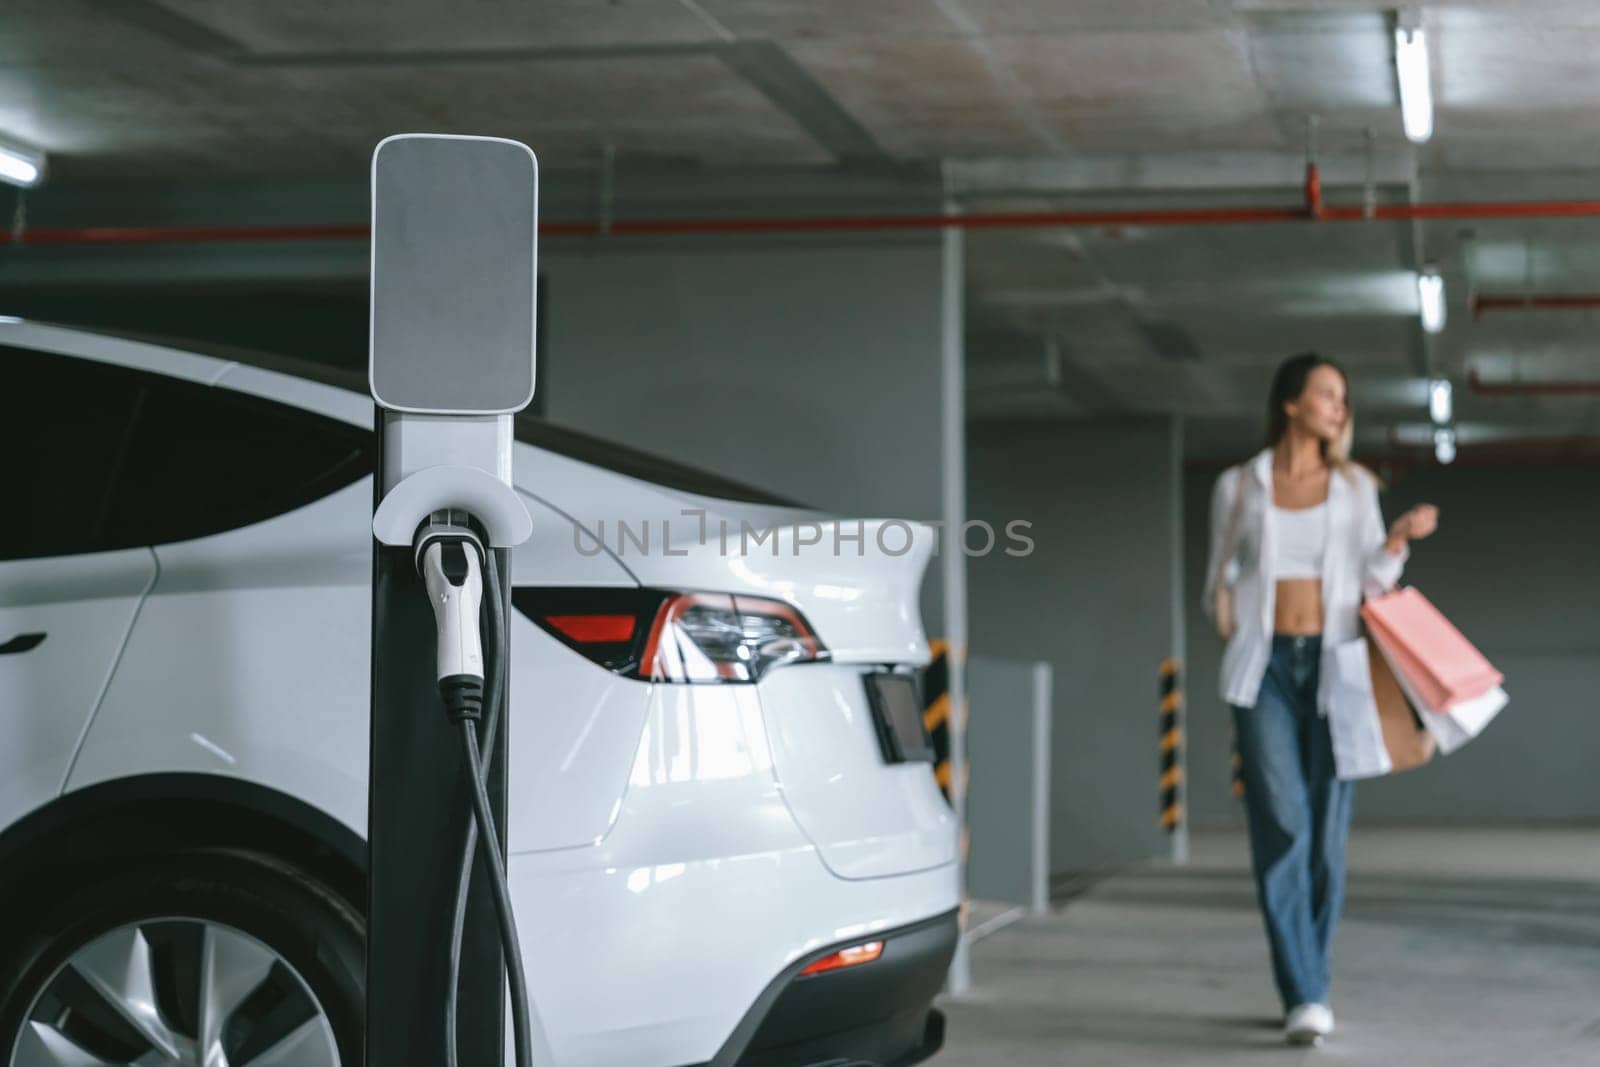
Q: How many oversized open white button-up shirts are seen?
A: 1